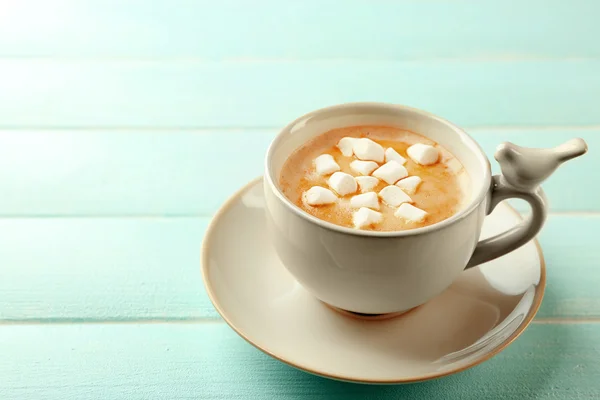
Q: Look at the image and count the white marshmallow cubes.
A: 15